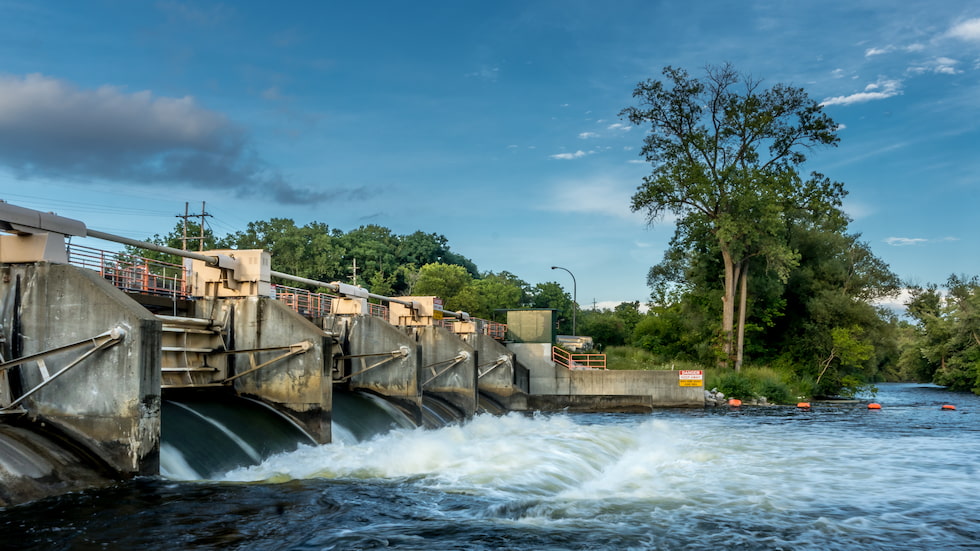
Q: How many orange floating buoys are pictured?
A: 4